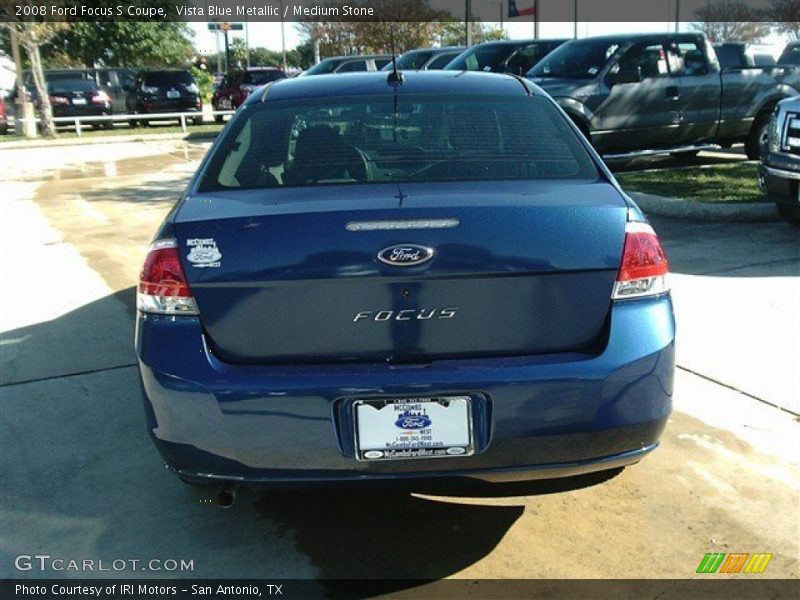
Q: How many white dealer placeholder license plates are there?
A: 1